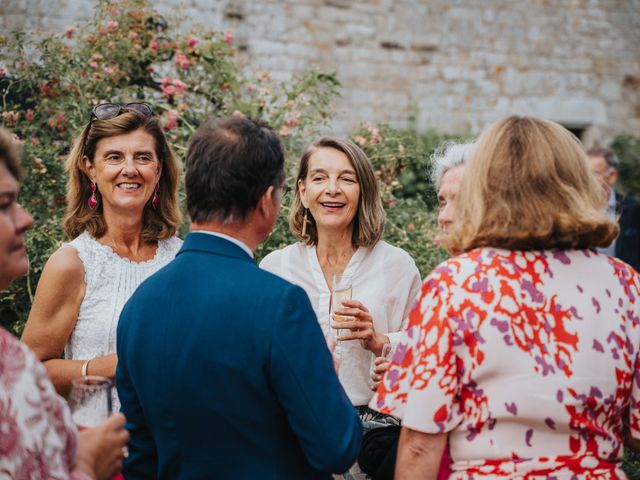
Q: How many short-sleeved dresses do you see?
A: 1